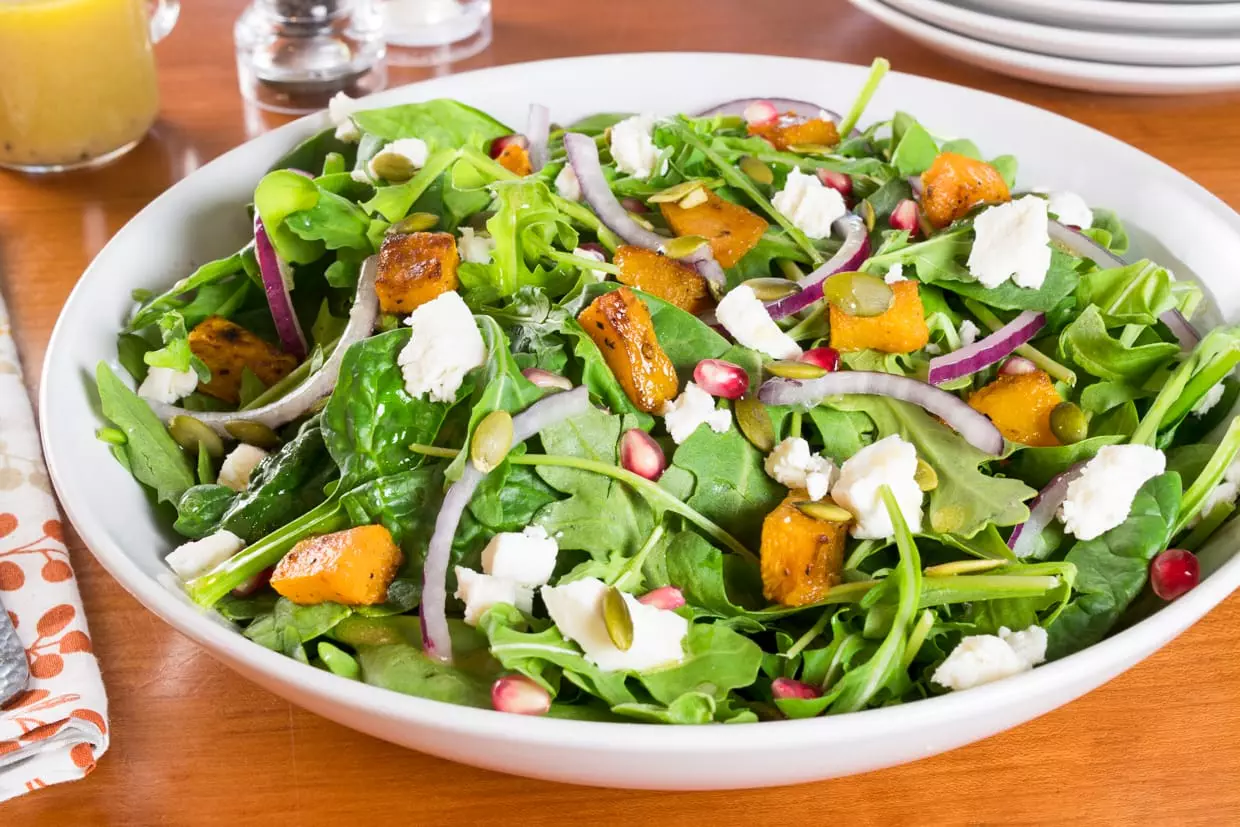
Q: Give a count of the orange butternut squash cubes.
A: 12